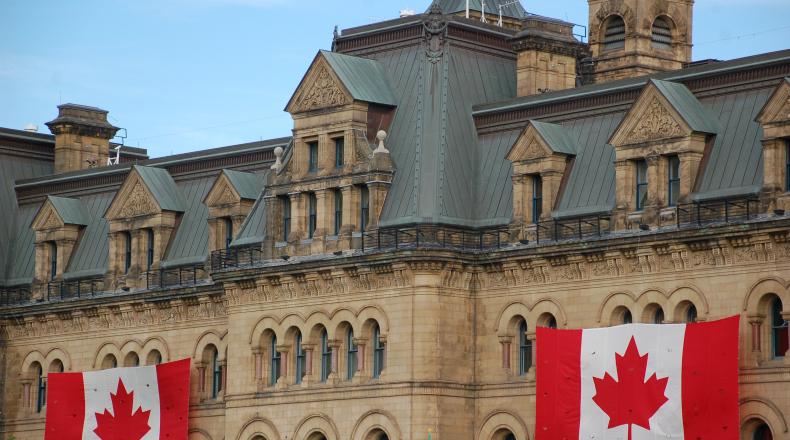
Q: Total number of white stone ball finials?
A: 2